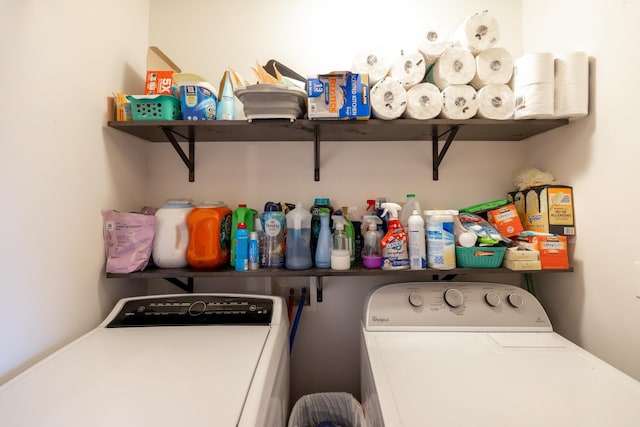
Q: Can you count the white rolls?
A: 14